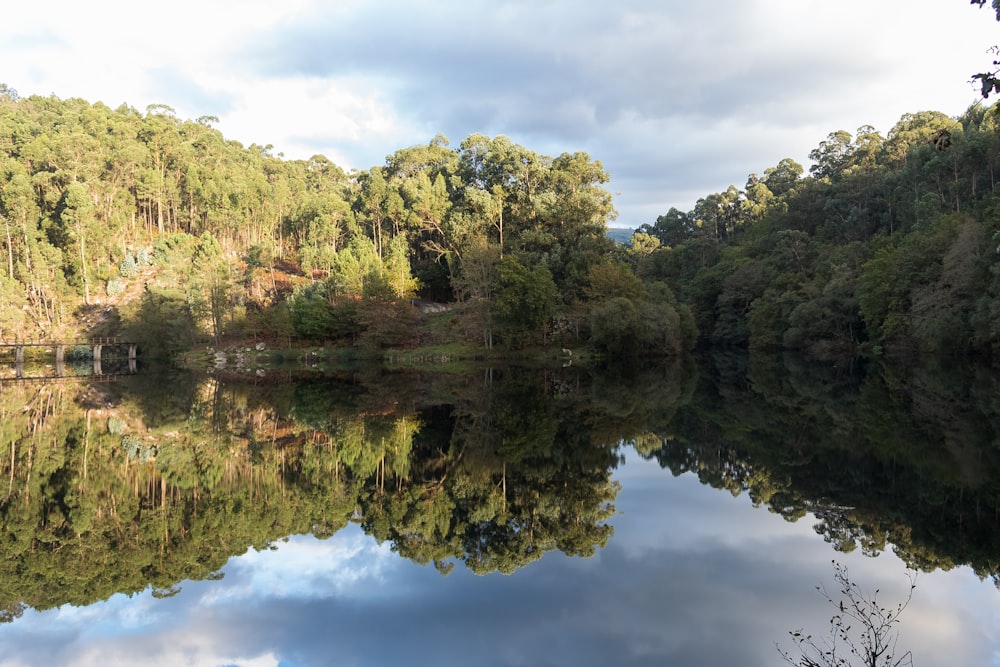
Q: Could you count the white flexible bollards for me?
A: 0